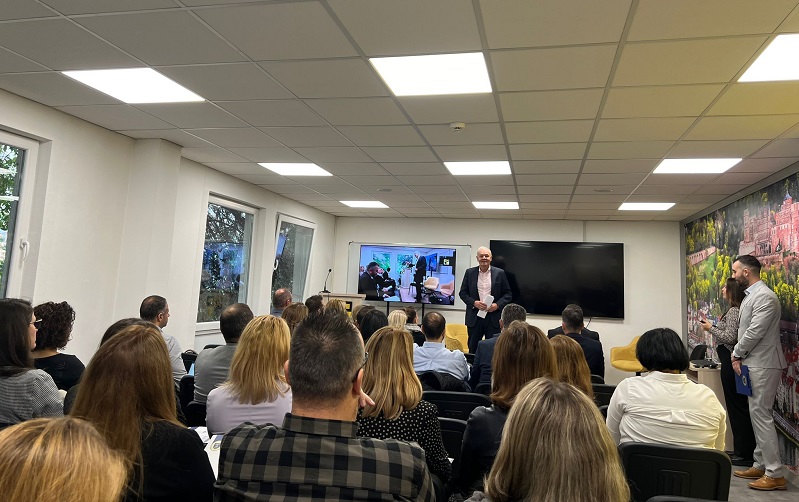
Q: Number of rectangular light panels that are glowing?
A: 9